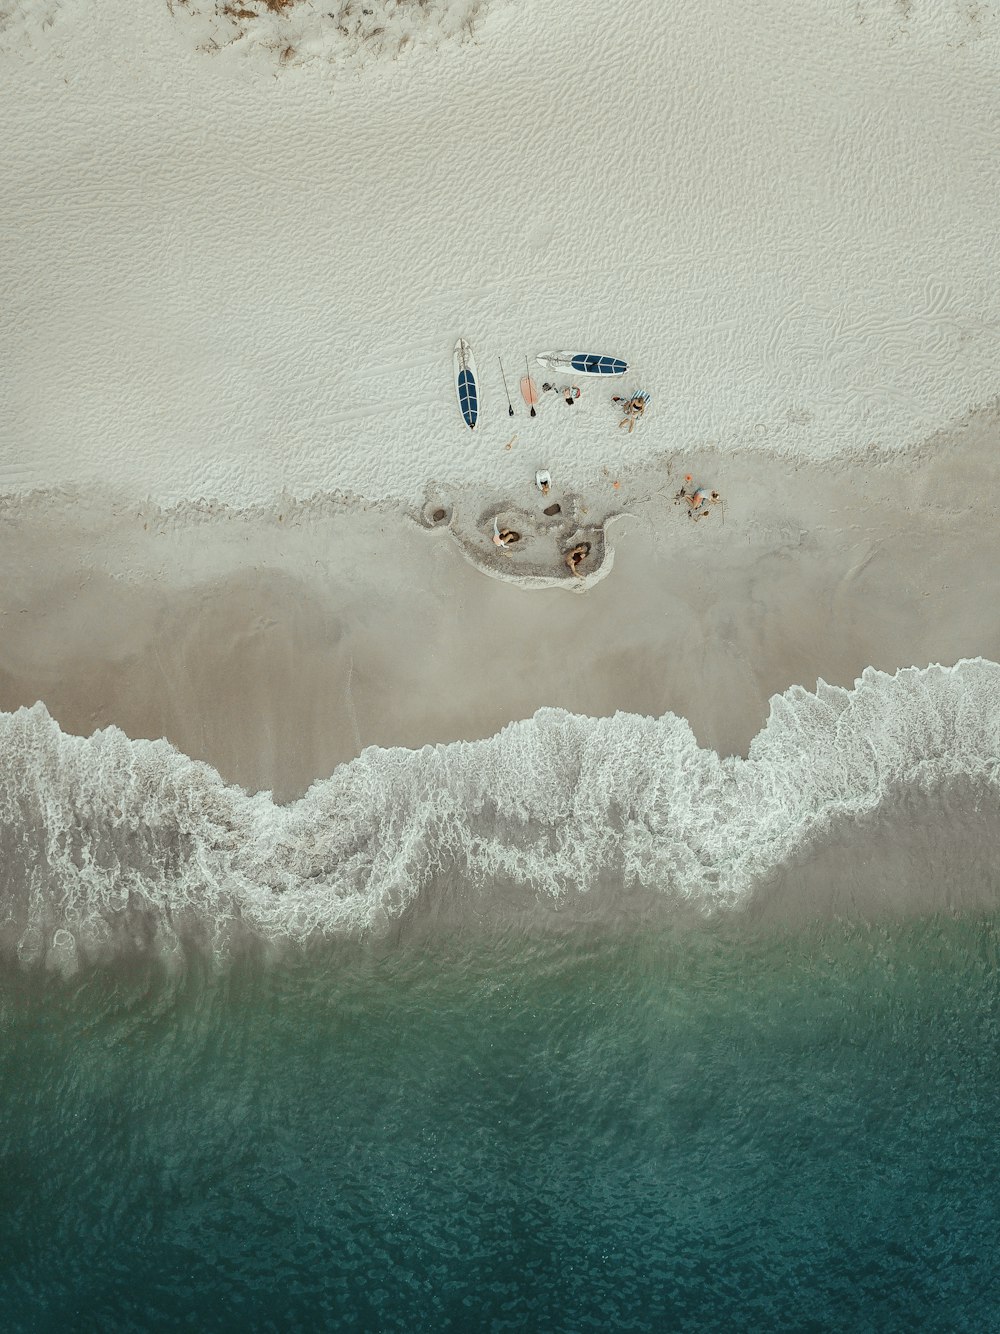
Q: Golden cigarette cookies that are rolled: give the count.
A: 0